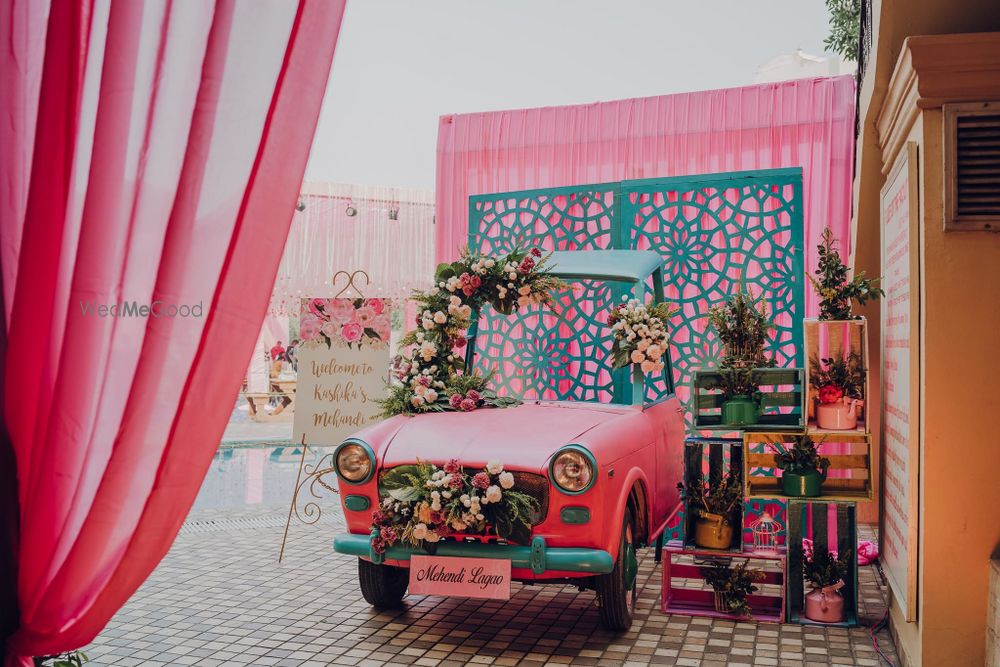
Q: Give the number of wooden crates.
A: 6